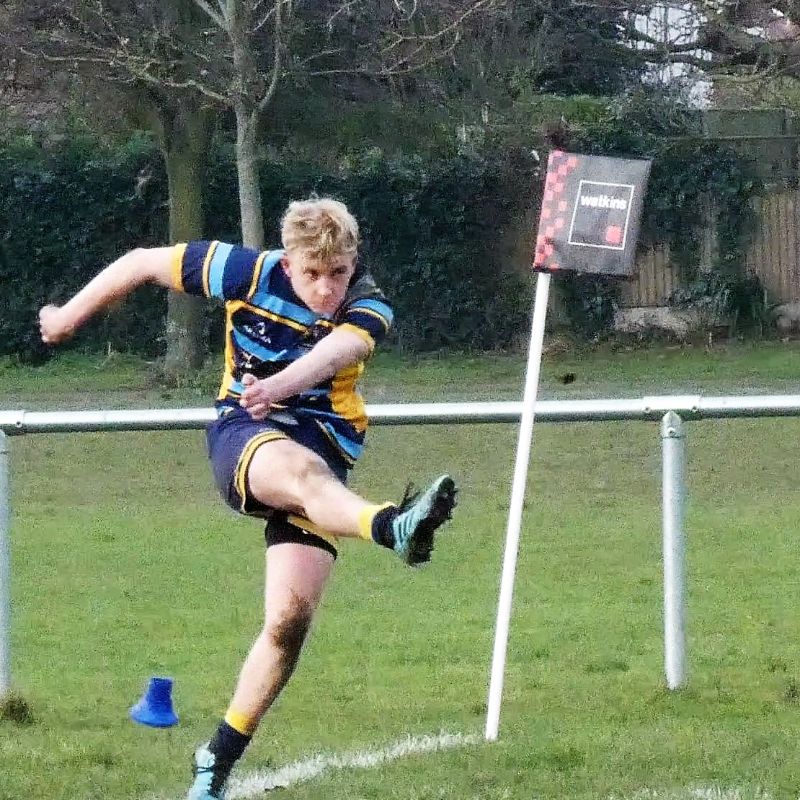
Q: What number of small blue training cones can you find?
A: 1